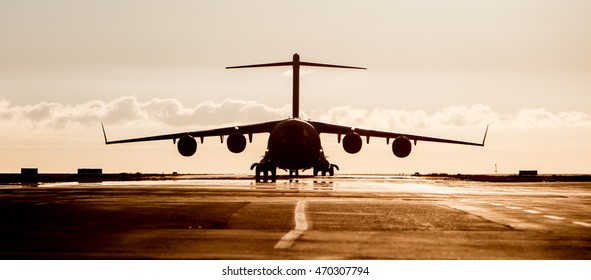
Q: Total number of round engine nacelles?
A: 4